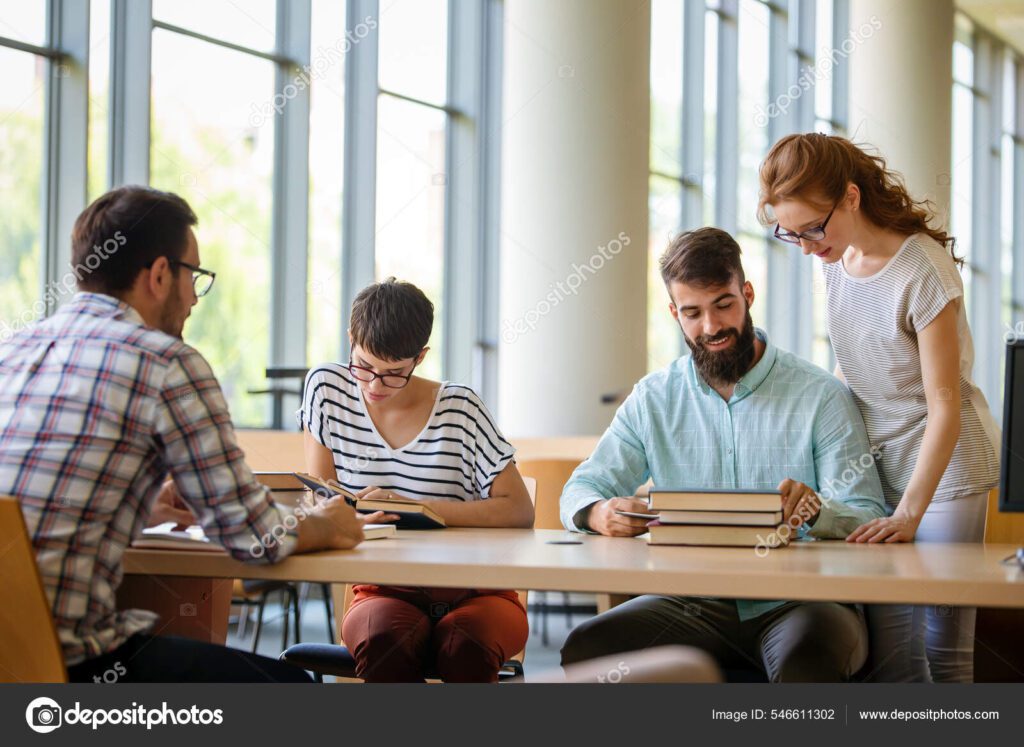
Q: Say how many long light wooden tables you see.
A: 1